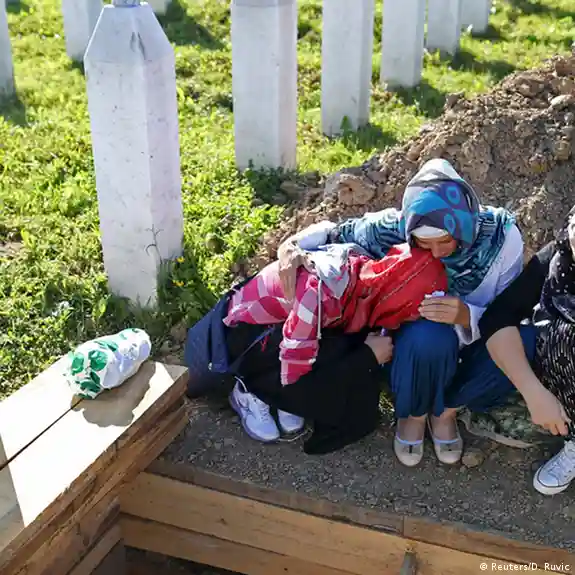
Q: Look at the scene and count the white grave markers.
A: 9